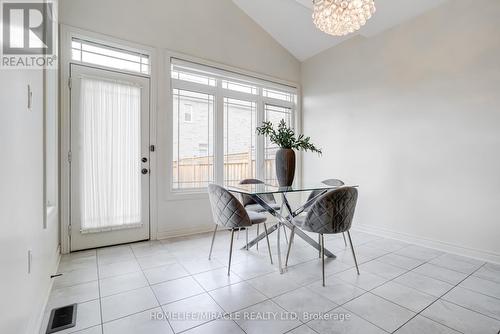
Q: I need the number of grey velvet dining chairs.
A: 4